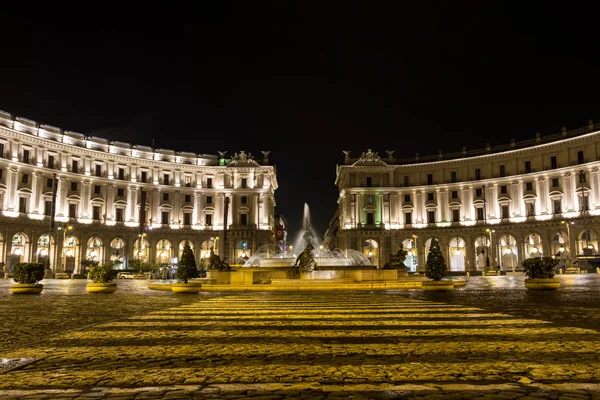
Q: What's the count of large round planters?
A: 5